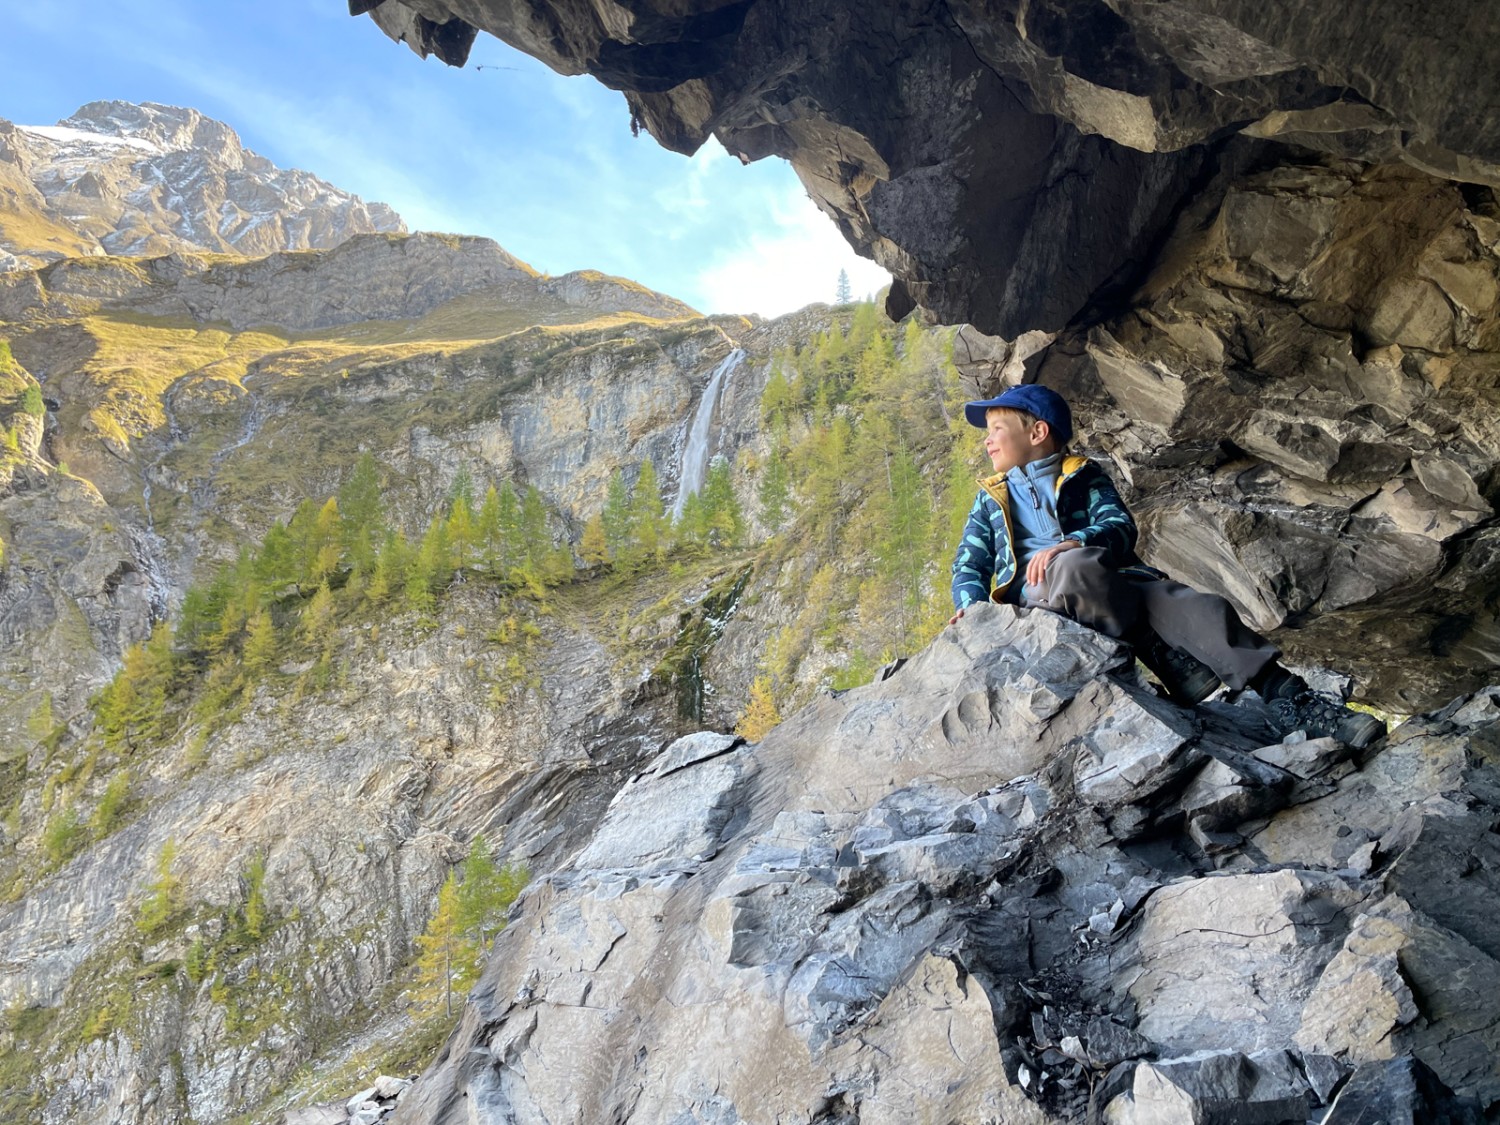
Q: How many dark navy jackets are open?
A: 1